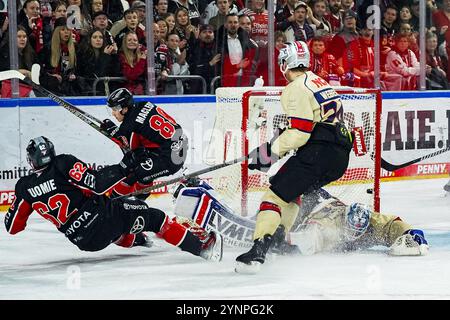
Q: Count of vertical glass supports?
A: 5